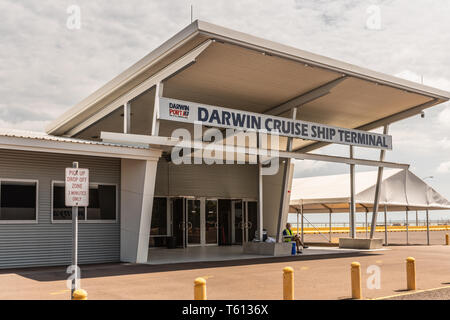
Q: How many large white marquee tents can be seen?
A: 1